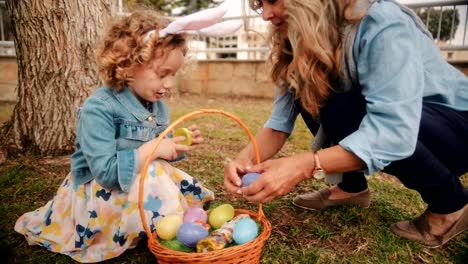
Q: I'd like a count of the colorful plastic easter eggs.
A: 7